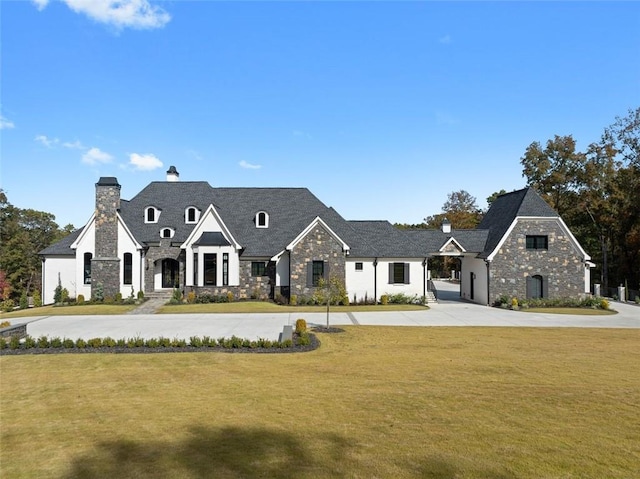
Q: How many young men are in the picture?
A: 0